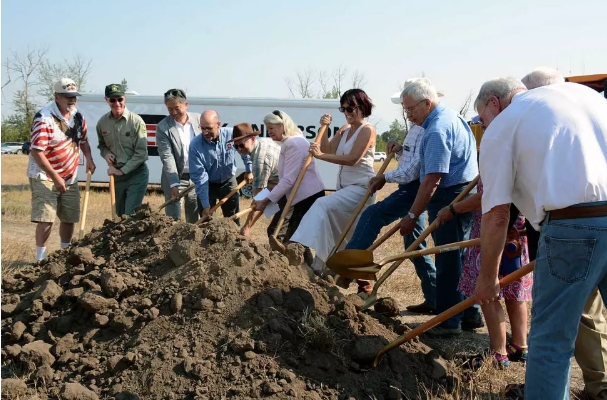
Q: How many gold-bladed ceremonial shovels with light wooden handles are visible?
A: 11